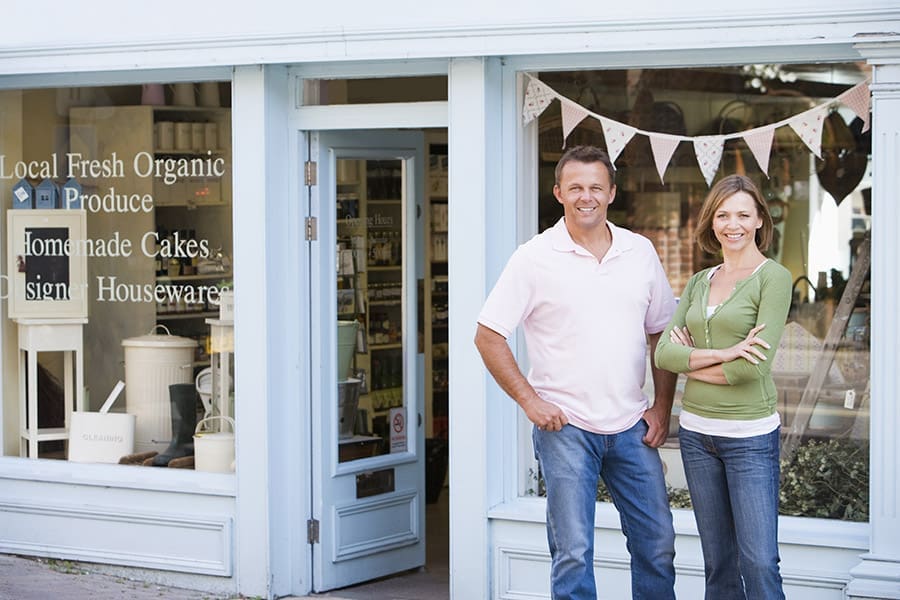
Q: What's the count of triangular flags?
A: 8